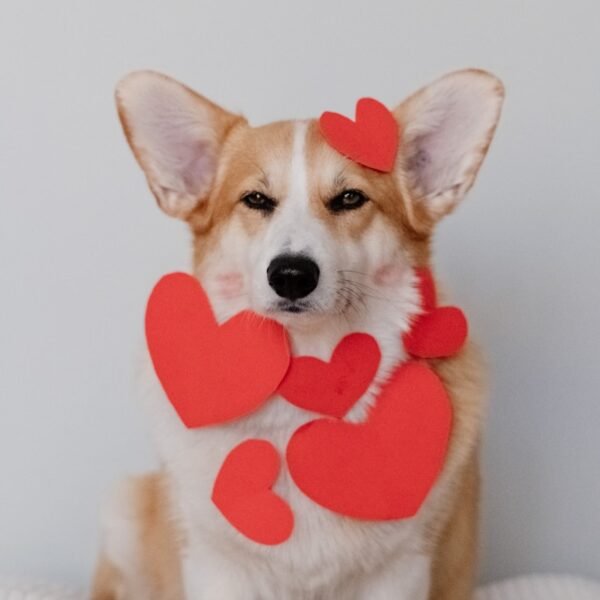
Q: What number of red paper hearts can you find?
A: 6